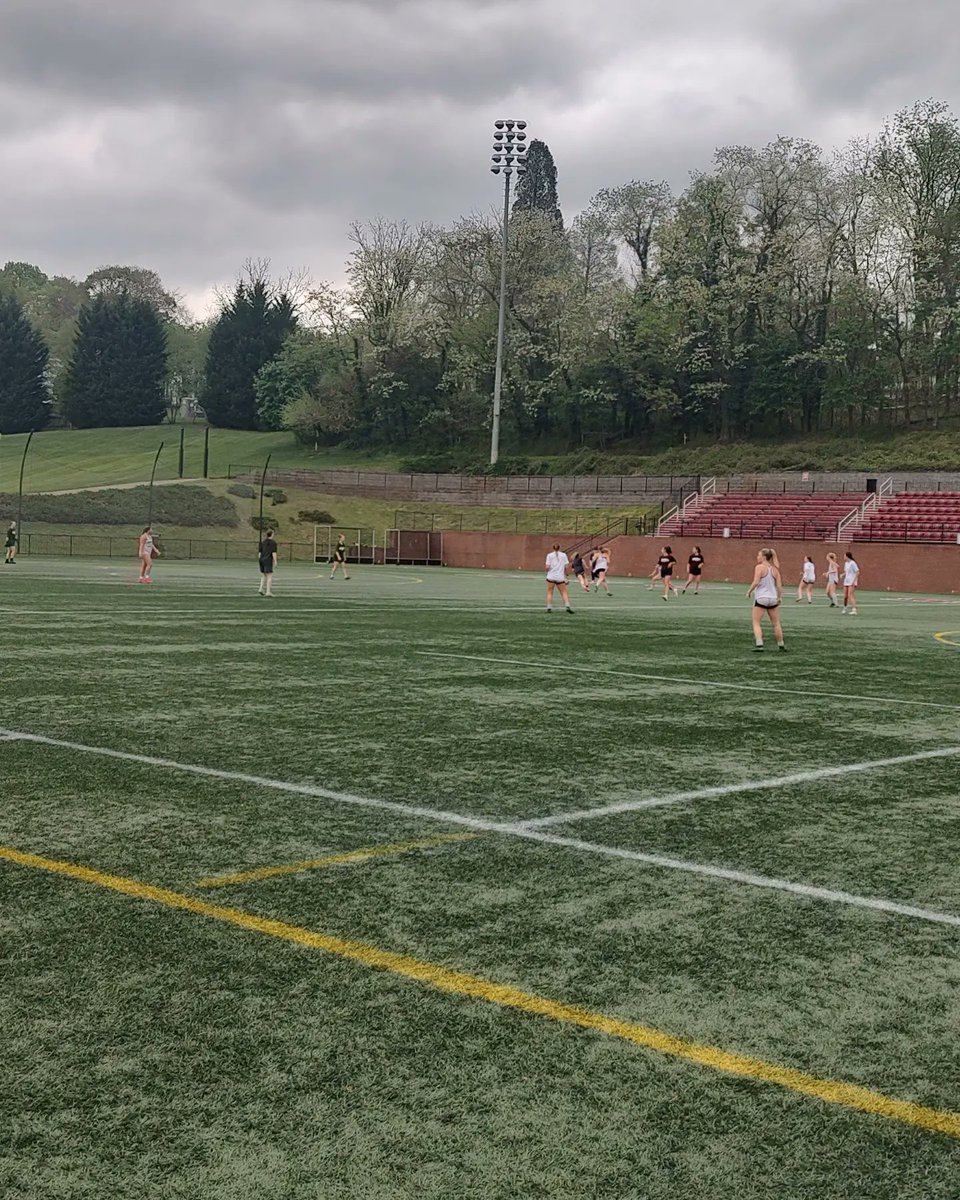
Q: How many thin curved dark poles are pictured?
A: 3